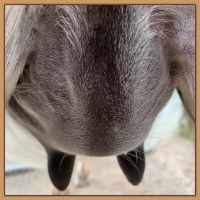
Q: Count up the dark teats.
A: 2